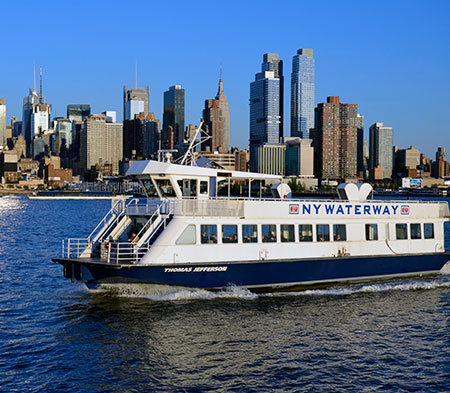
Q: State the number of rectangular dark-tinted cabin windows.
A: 12